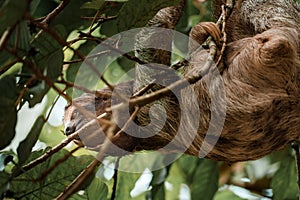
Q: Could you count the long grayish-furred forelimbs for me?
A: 1